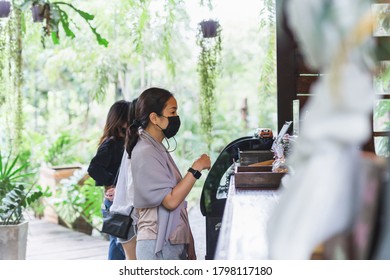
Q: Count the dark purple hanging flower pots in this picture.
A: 3